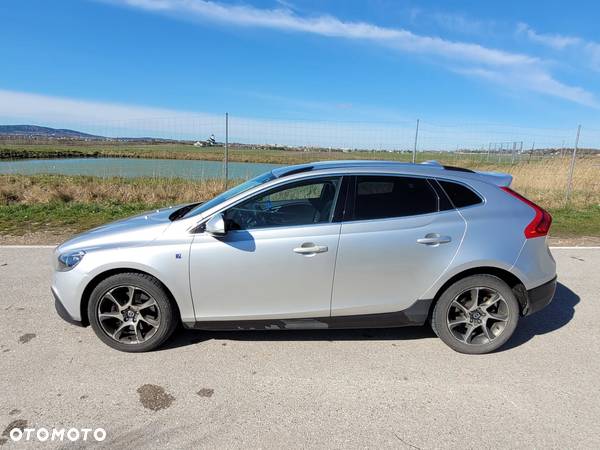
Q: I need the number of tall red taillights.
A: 1